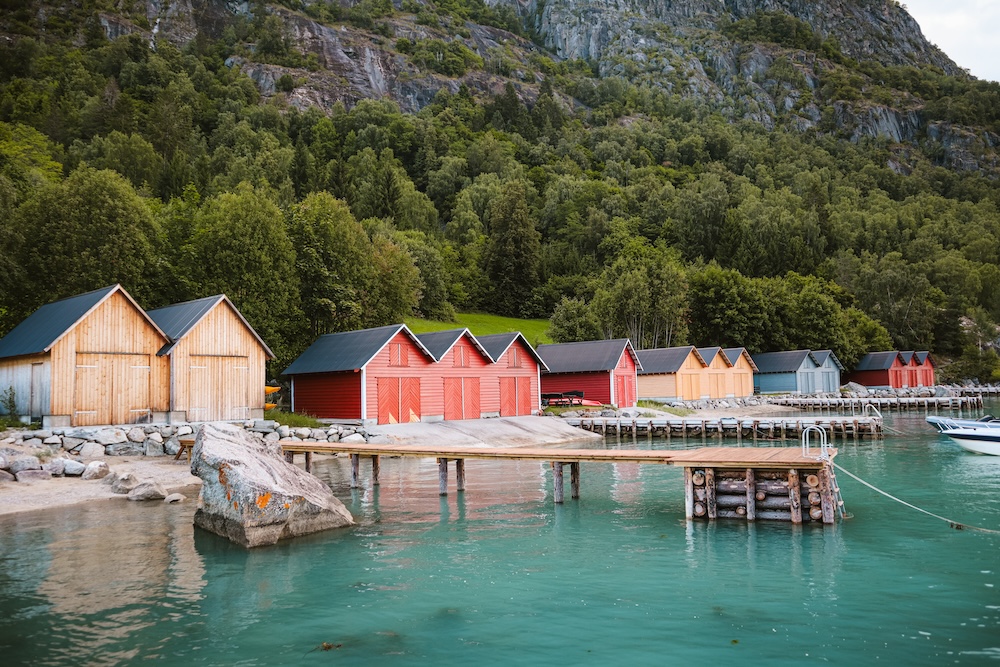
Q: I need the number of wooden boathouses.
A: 14